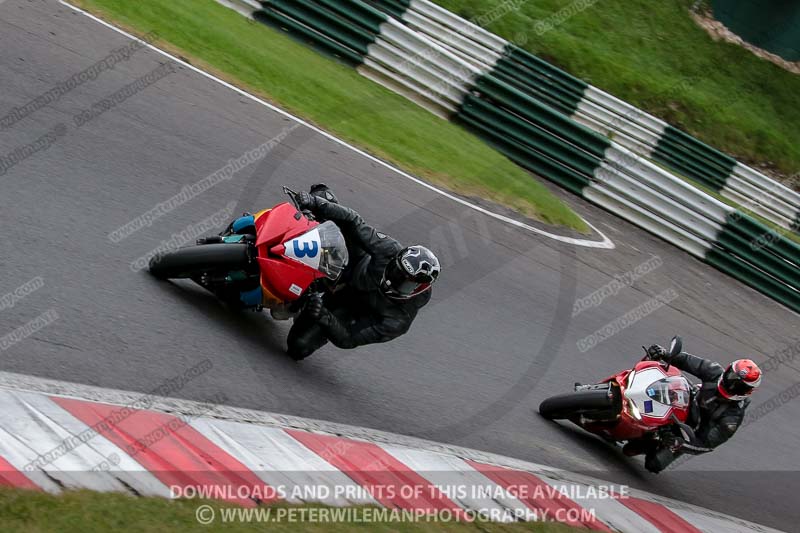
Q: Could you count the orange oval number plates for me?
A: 0